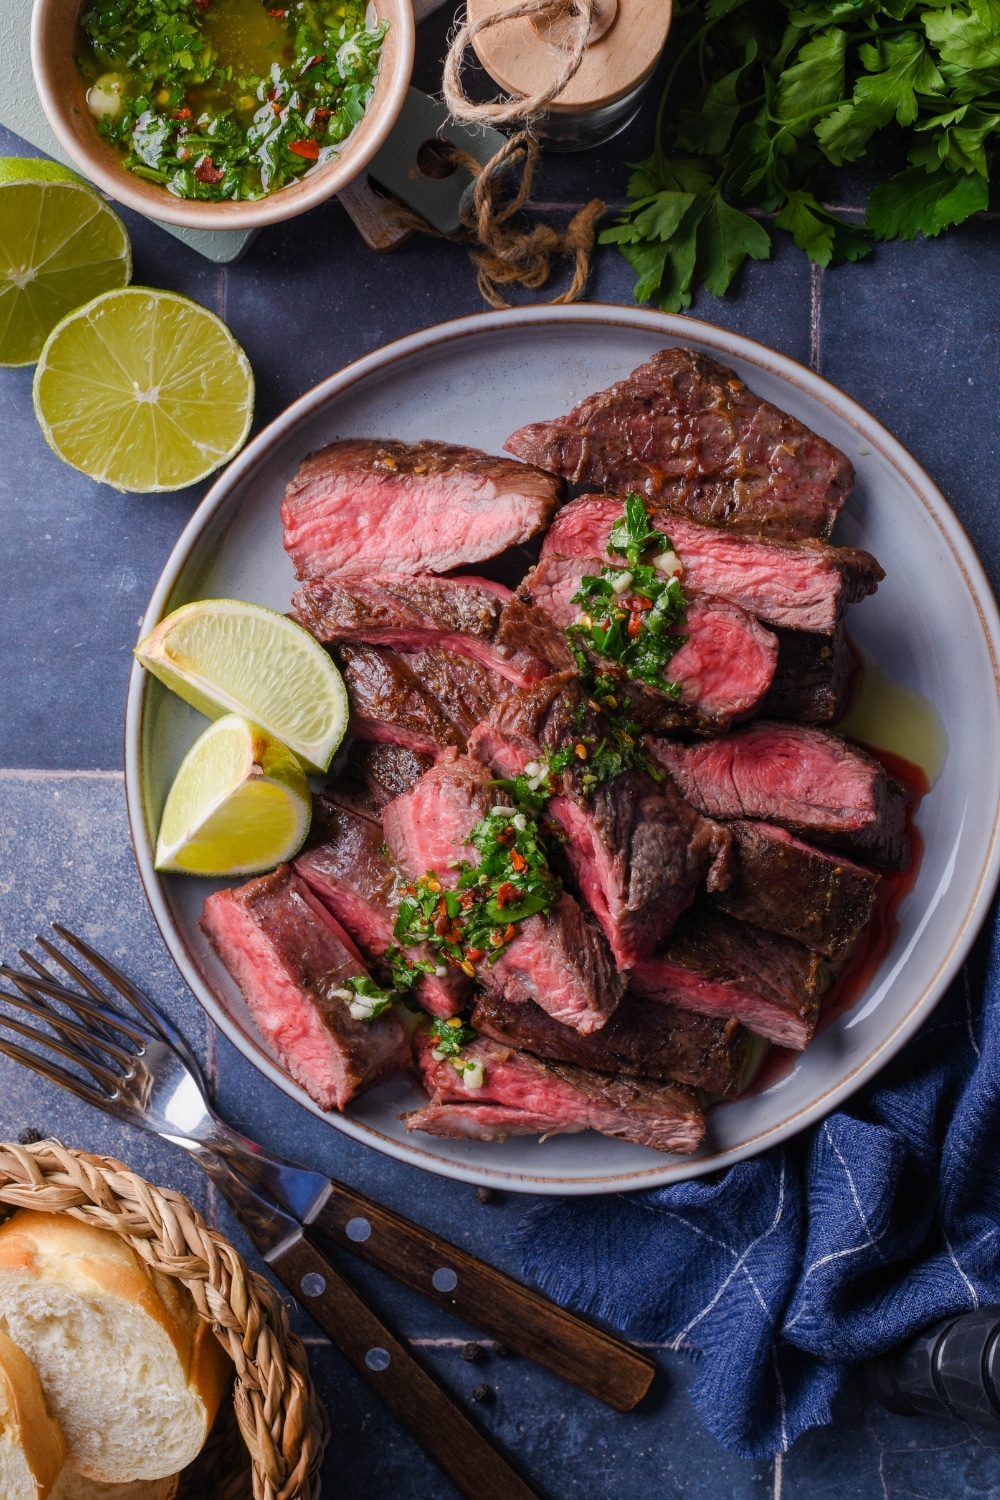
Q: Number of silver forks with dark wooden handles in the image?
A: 2